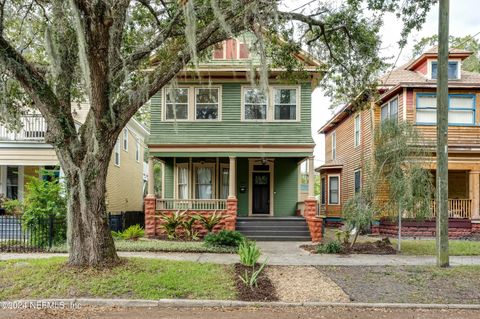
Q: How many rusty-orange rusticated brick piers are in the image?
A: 3